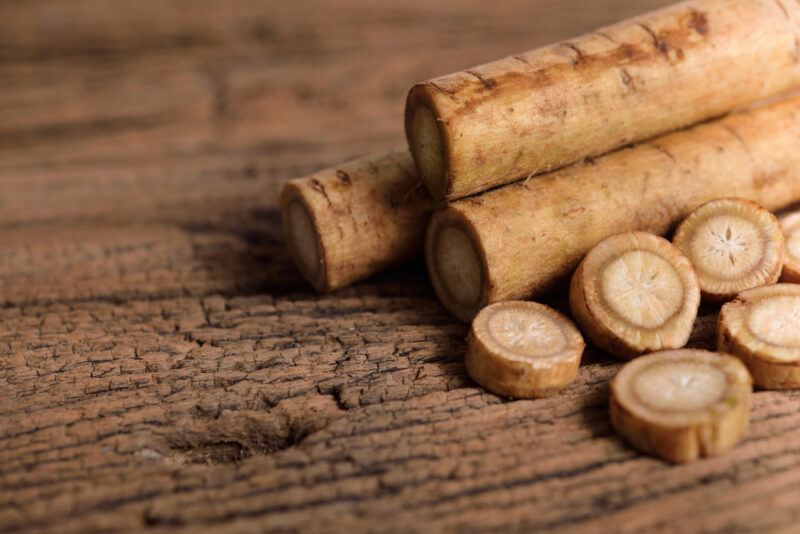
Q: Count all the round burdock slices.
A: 6